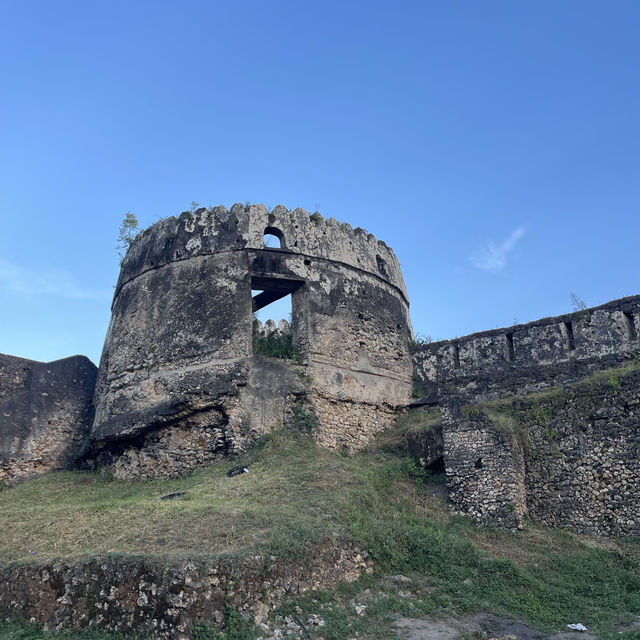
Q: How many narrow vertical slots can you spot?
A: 4